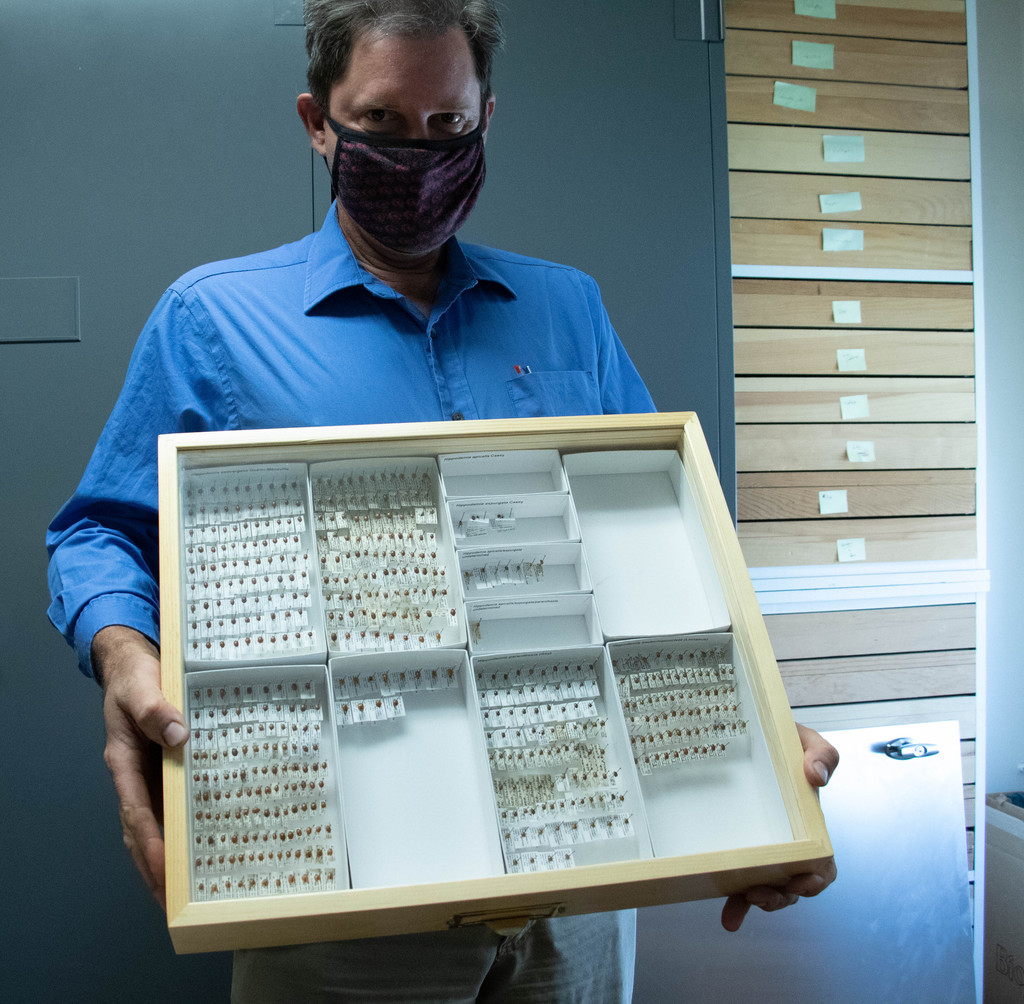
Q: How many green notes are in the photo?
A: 12